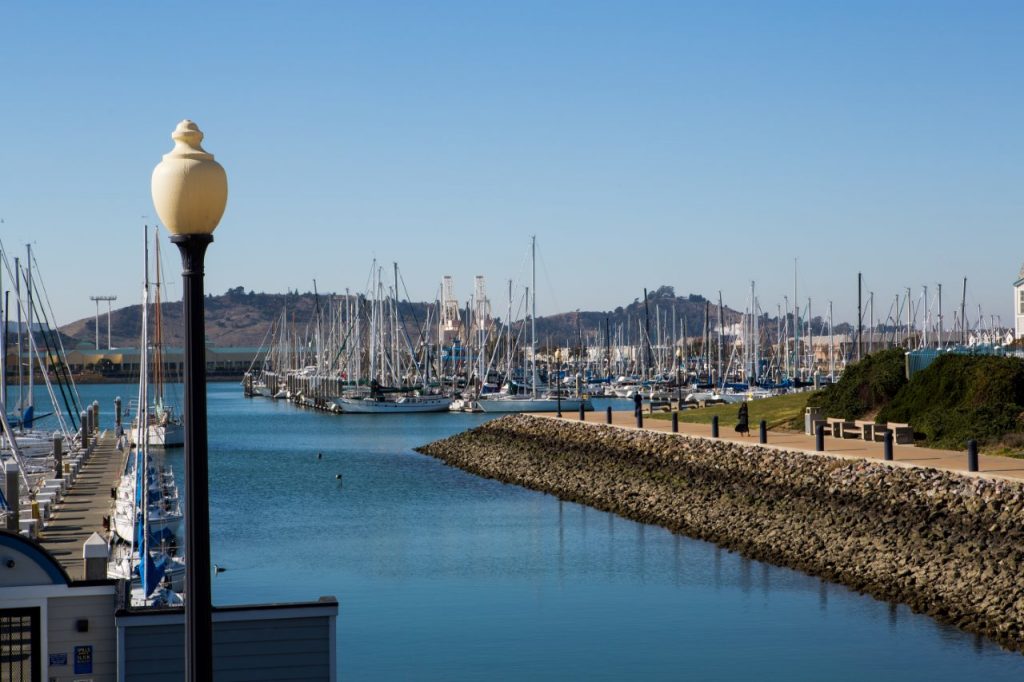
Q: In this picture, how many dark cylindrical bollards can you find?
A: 9